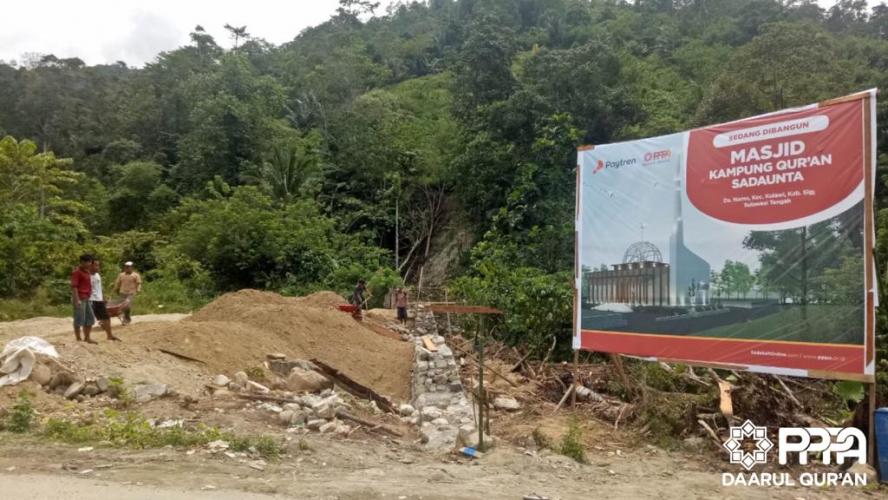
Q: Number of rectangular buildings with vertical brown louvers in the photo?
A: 1